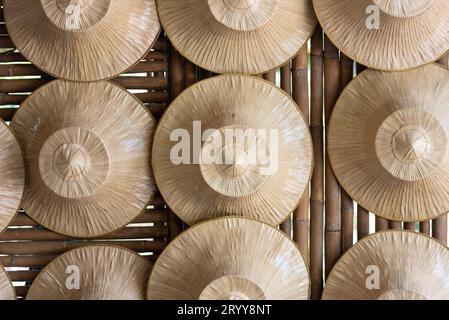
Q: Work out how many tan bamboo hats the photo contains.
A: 11